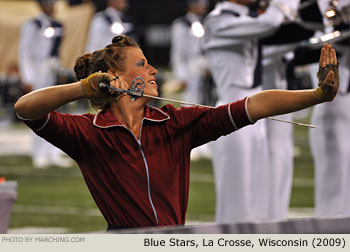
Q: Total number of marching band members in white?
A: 6